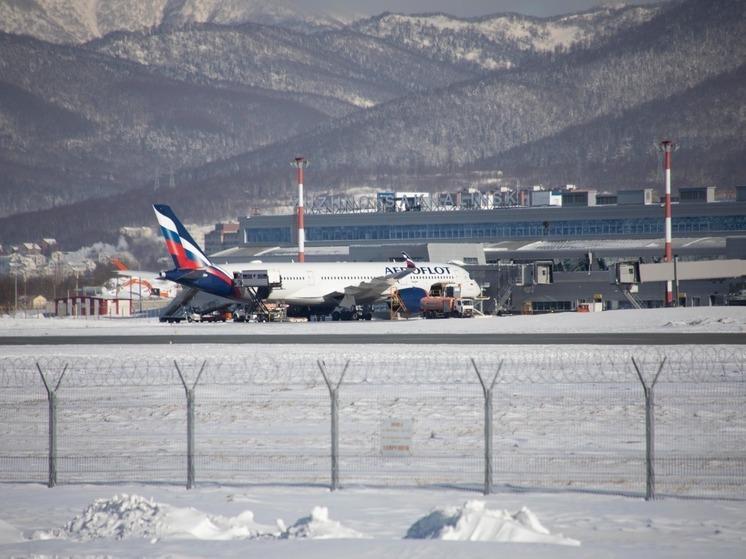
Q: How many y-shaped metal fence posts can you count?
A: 5